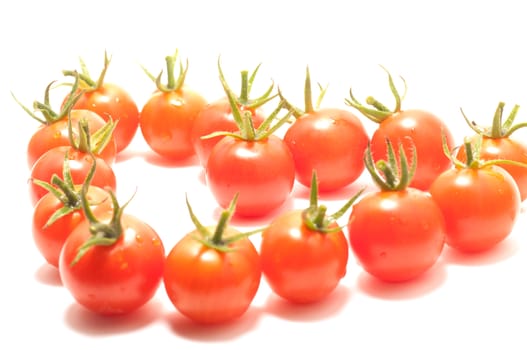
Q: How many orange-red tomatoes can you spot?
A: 15